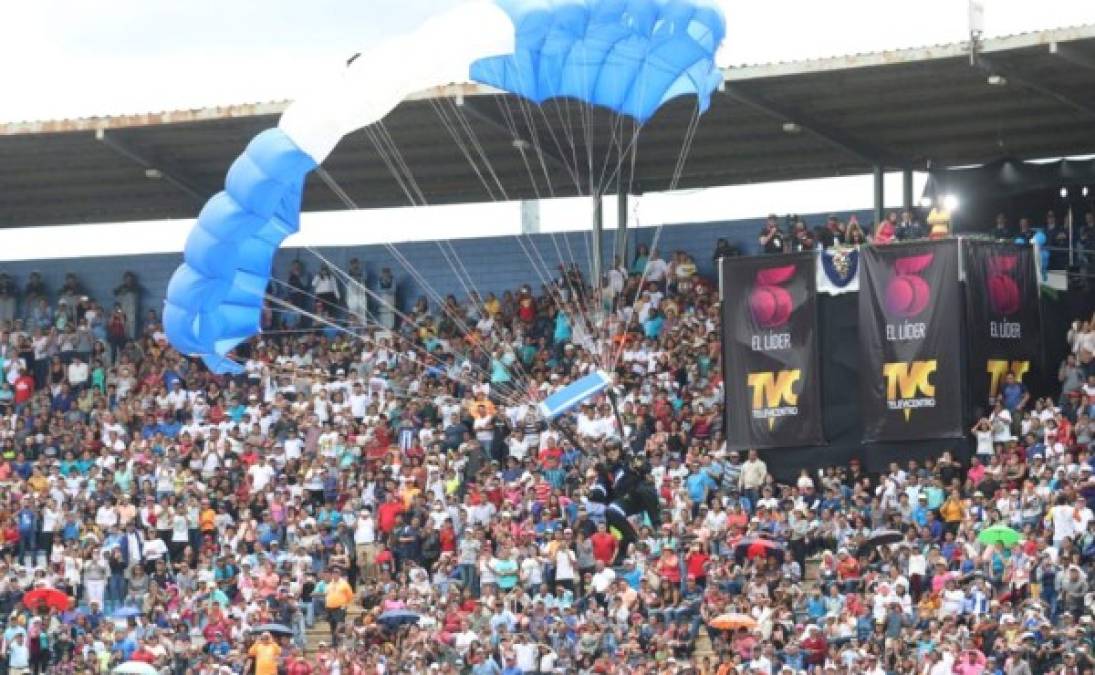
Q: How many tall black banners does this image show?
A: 3